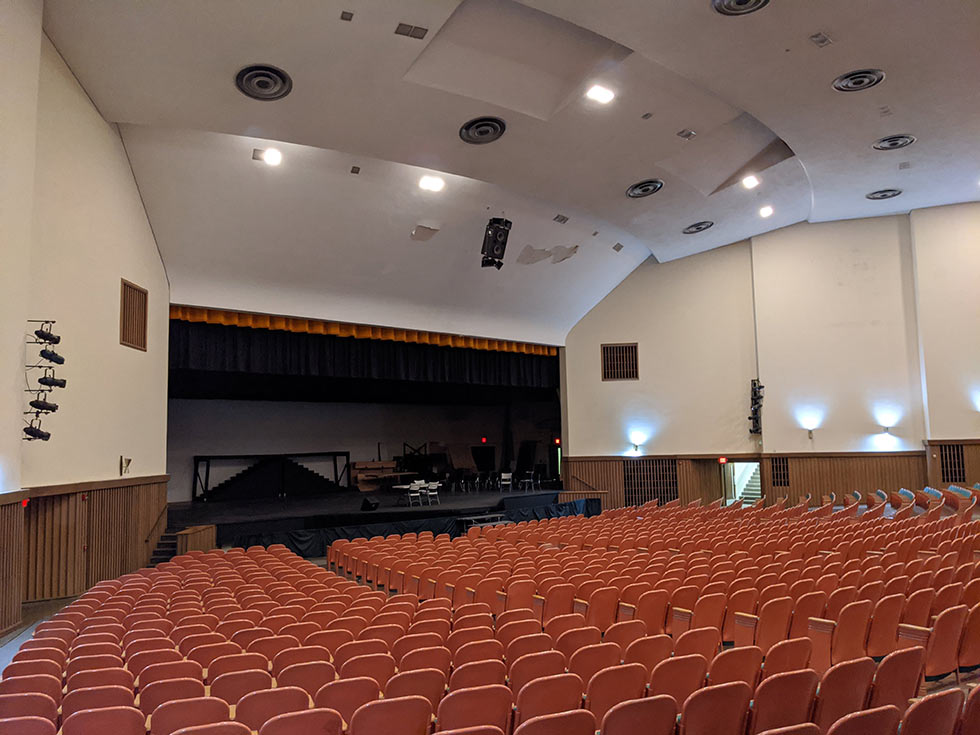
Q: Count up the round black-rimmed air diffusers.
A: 8